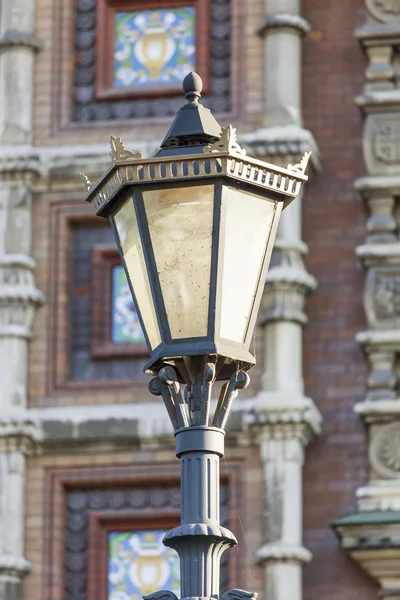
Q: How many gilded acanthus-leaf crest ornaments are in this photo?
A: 4